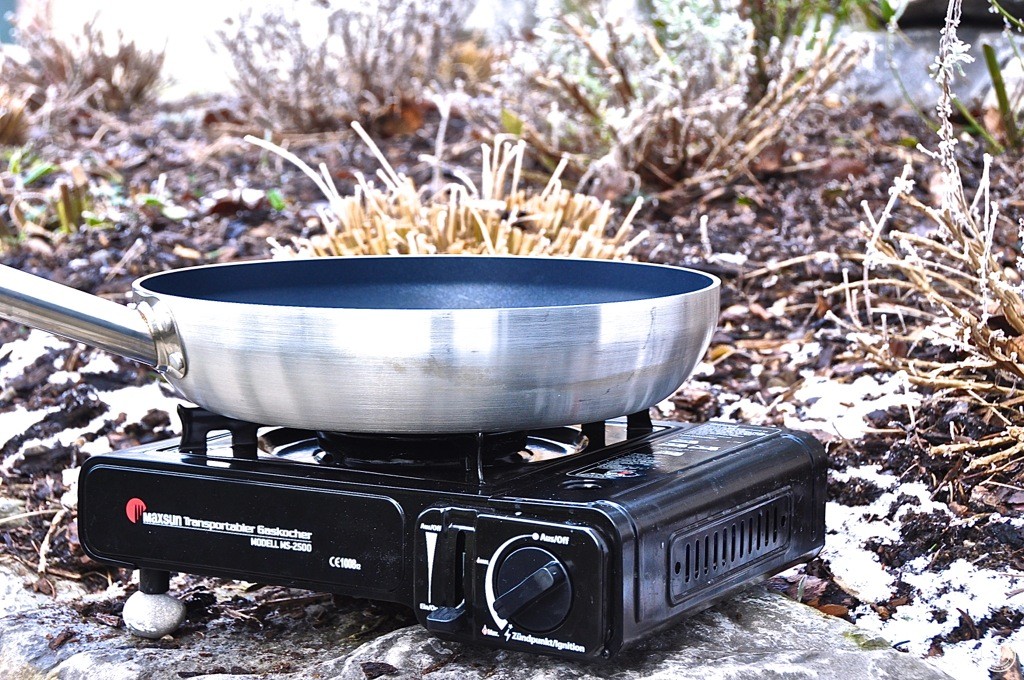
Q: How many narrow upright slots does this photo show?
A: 11